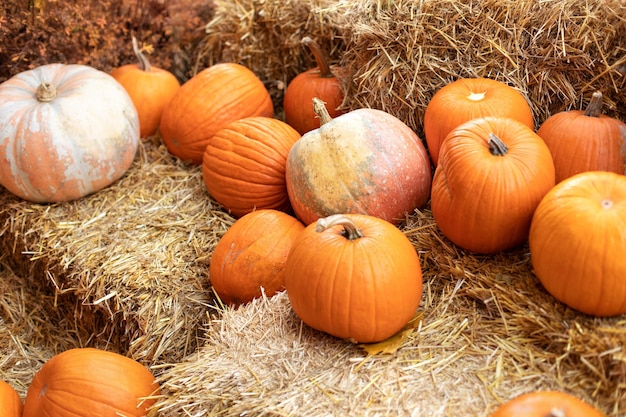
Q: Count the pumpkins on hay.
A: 15